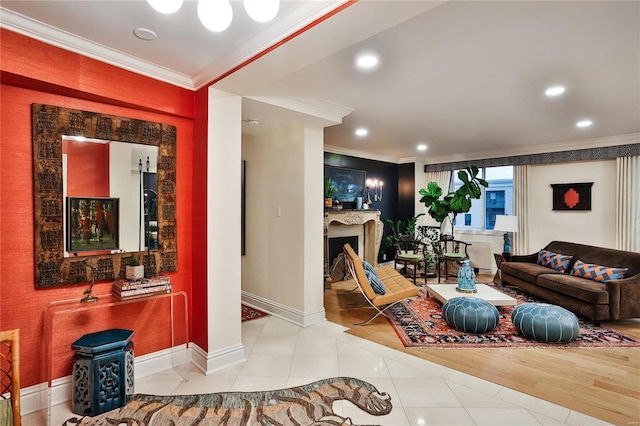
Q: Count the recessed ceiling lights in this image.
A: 5